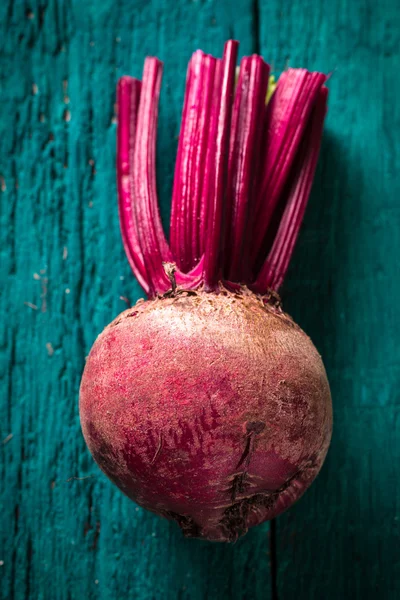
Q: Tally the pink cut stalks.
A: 7